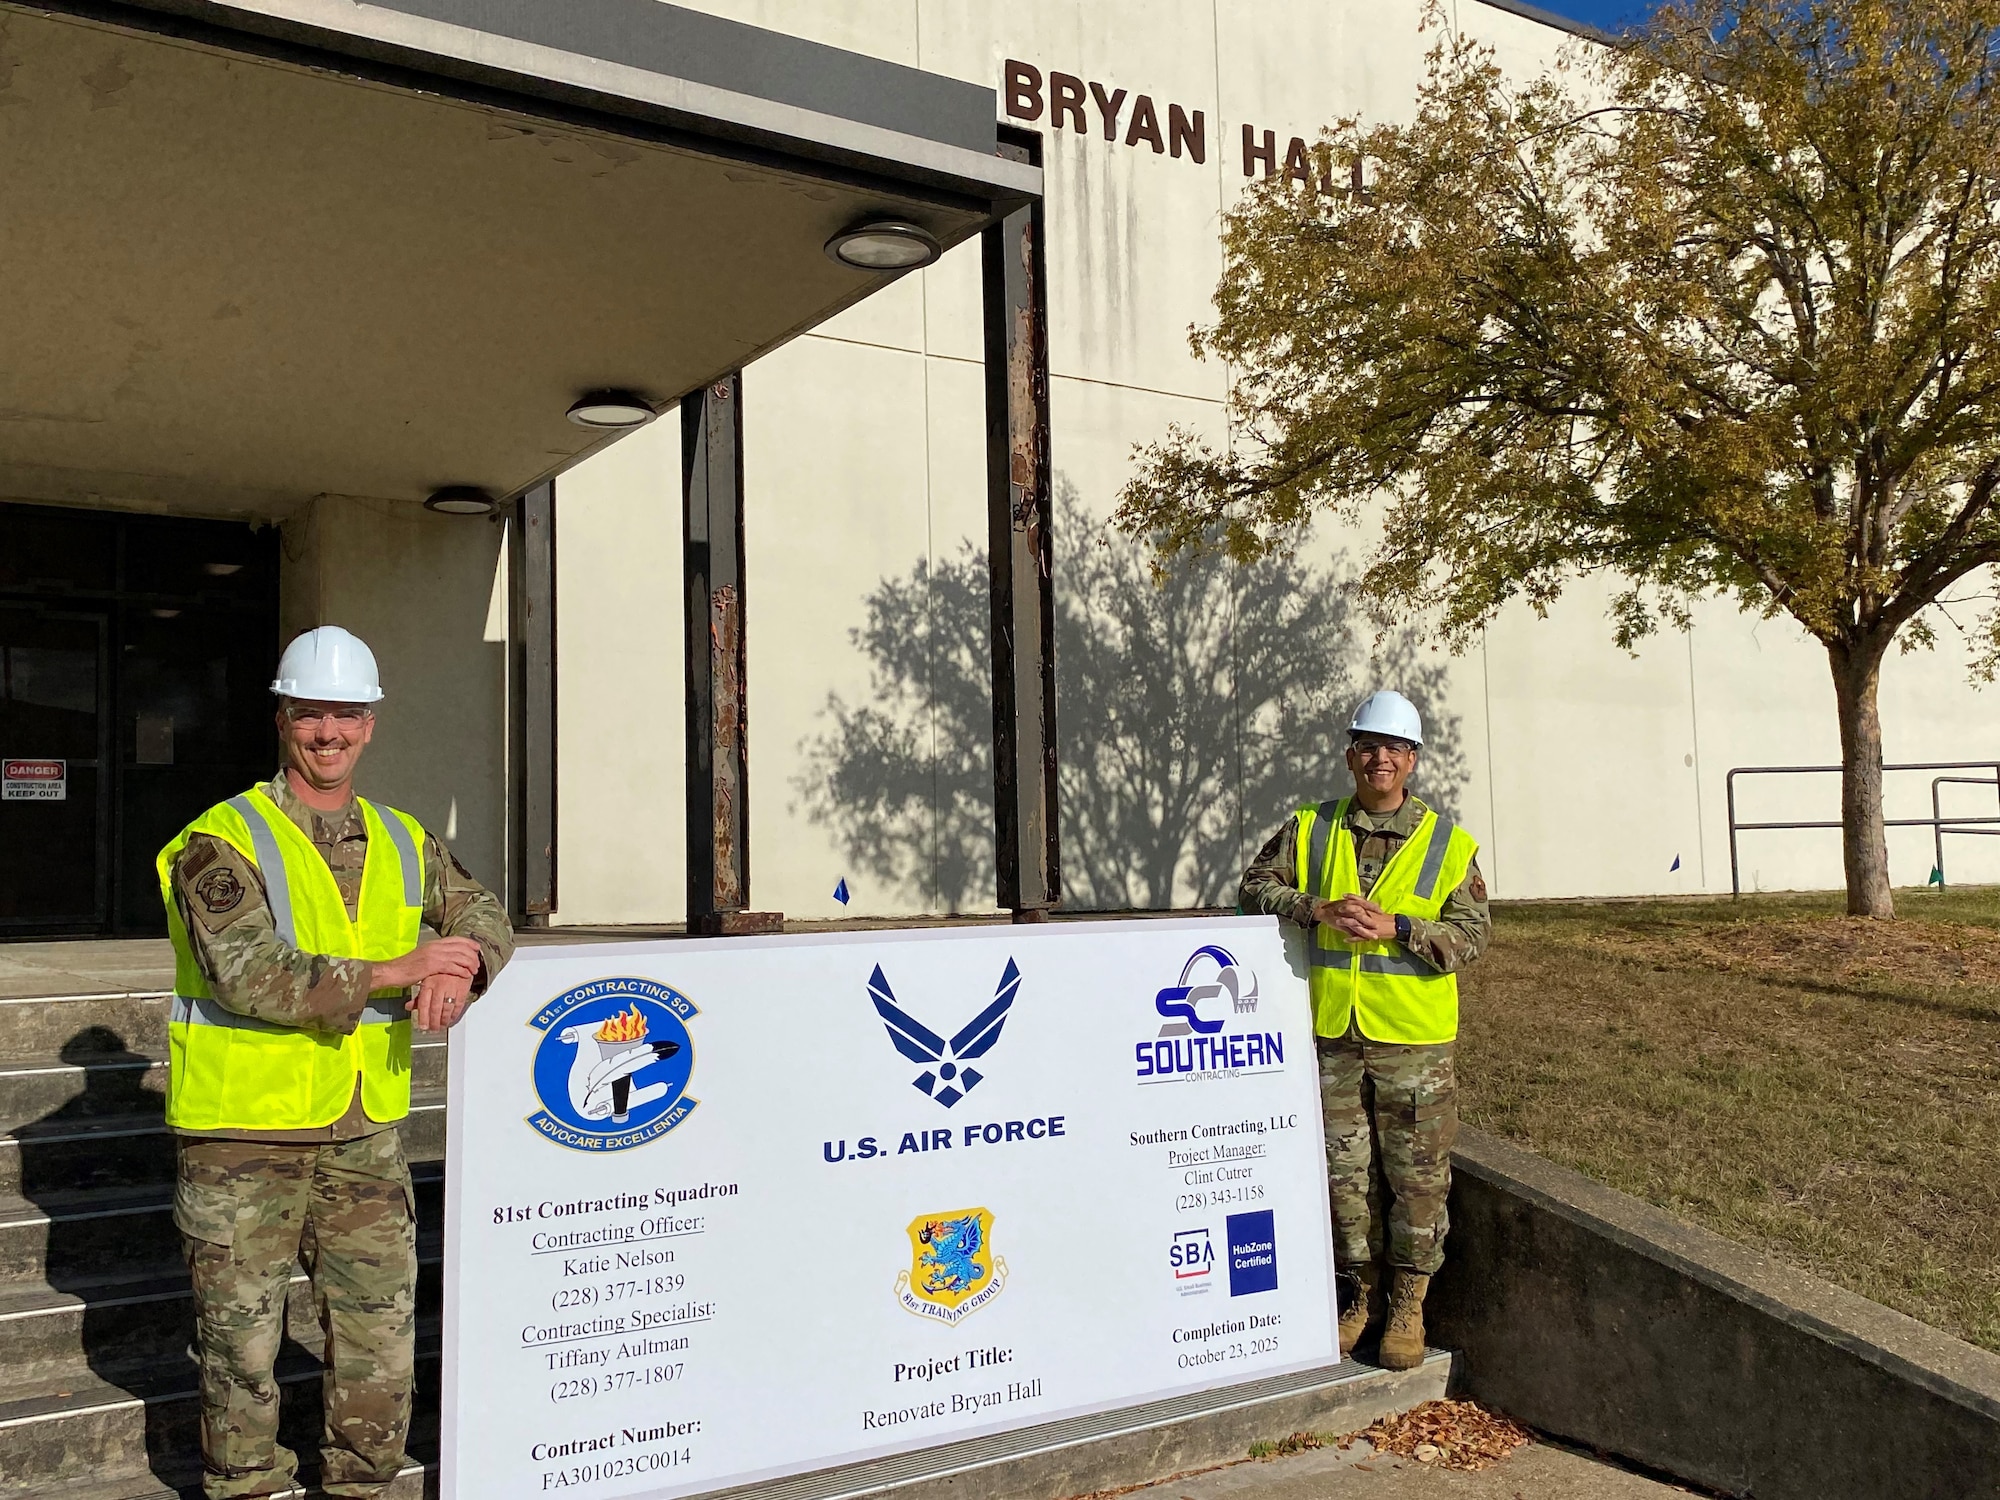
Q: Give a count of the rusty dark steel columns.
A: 3